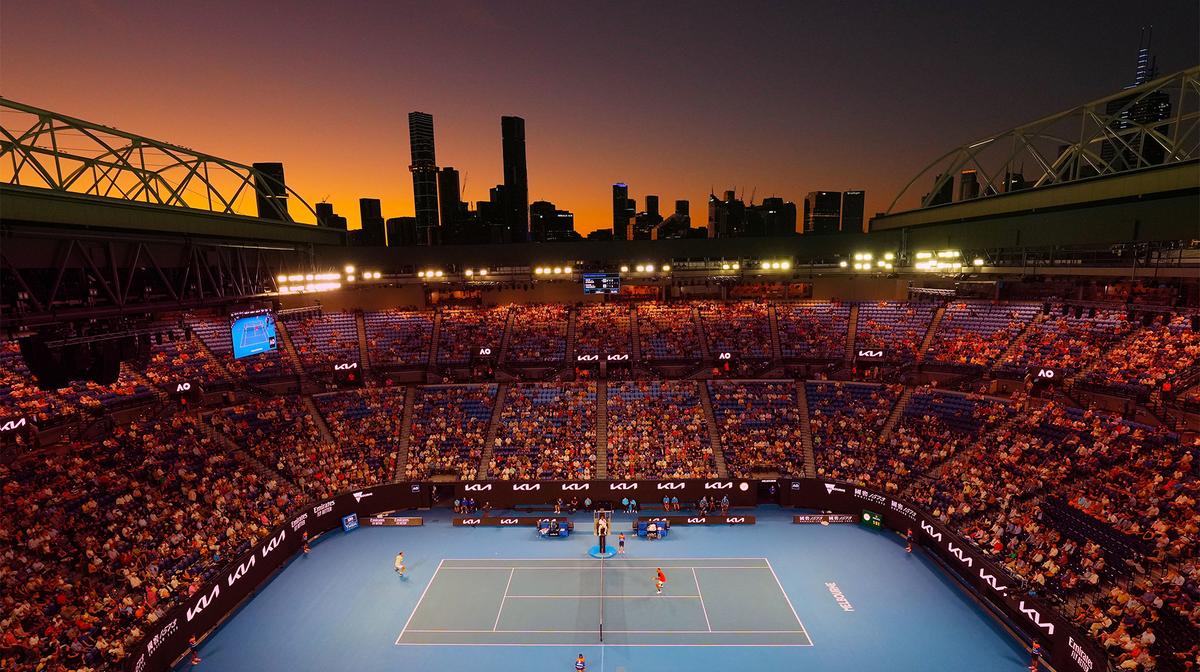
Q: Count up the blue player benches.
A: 2